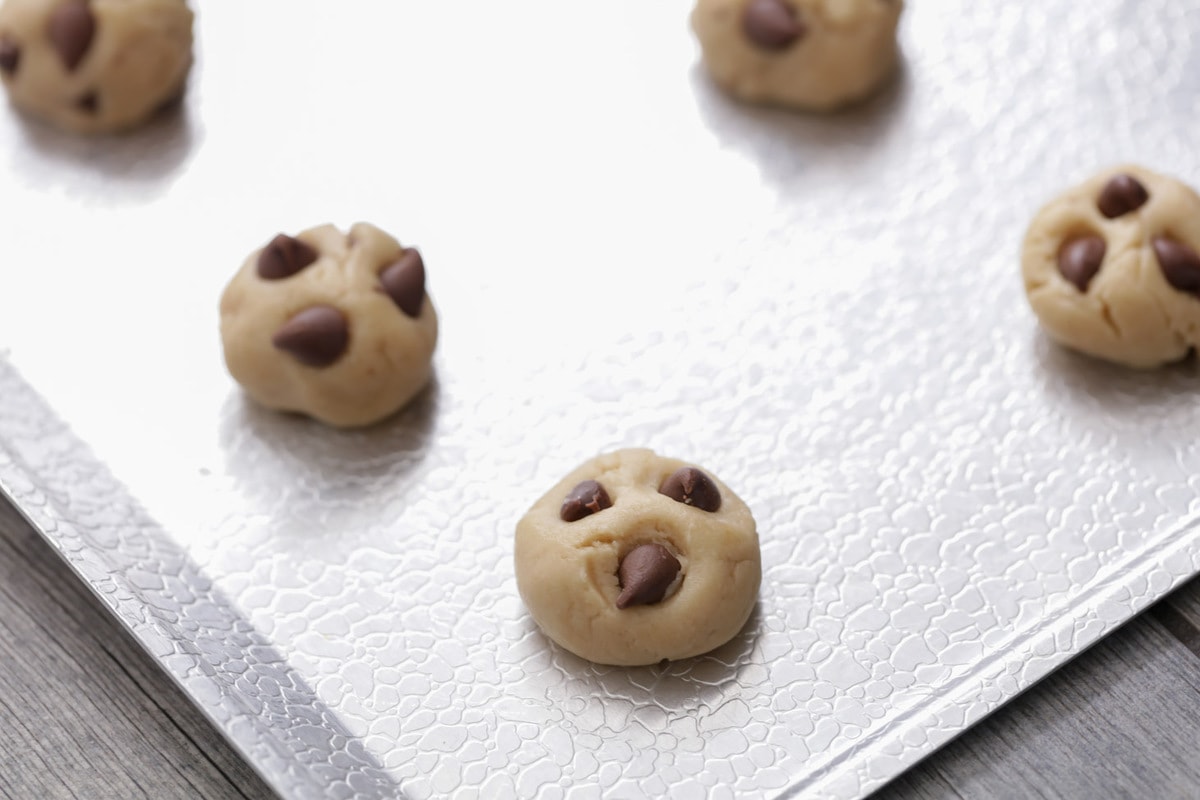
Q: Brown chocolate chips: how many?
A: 13